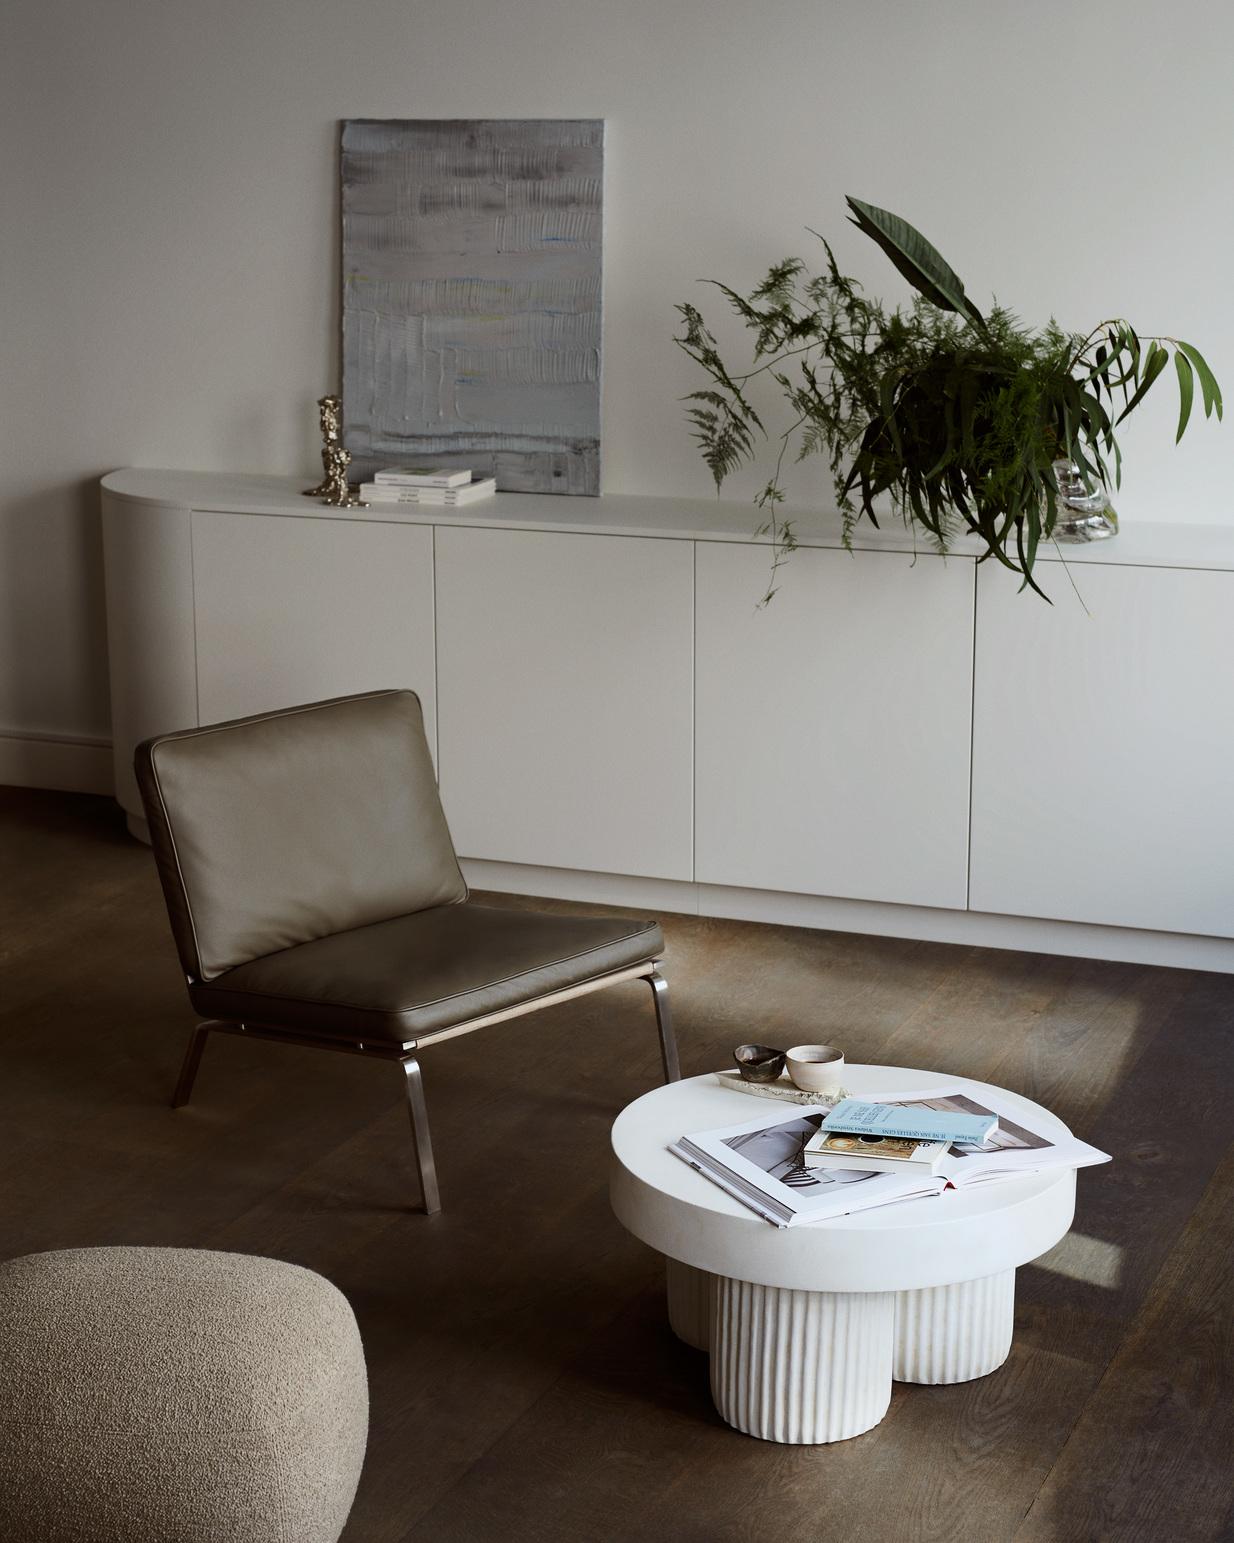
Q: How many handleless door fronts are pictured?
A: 4